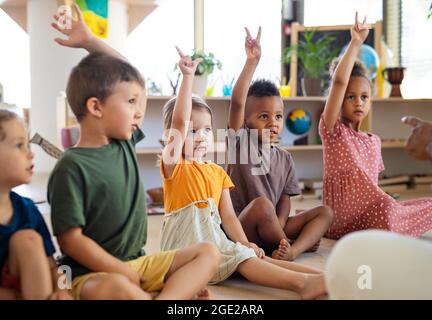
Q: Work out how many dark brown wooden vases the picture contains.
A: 1